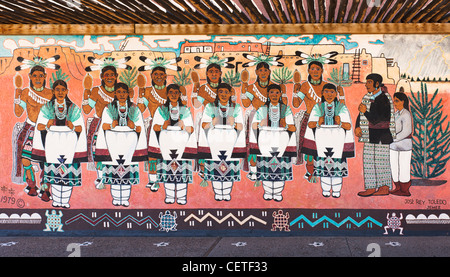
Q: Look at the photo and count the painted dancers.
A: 12